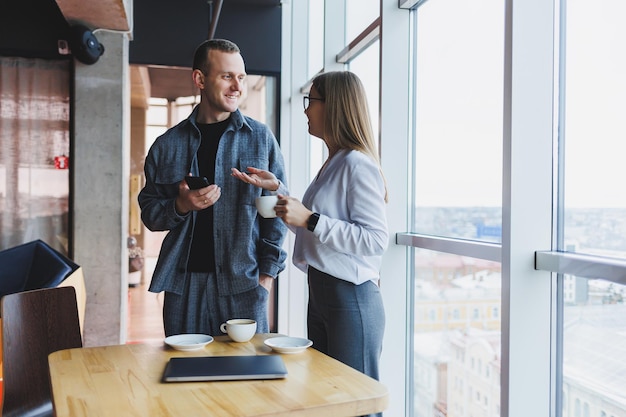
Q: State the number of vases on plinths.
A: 0